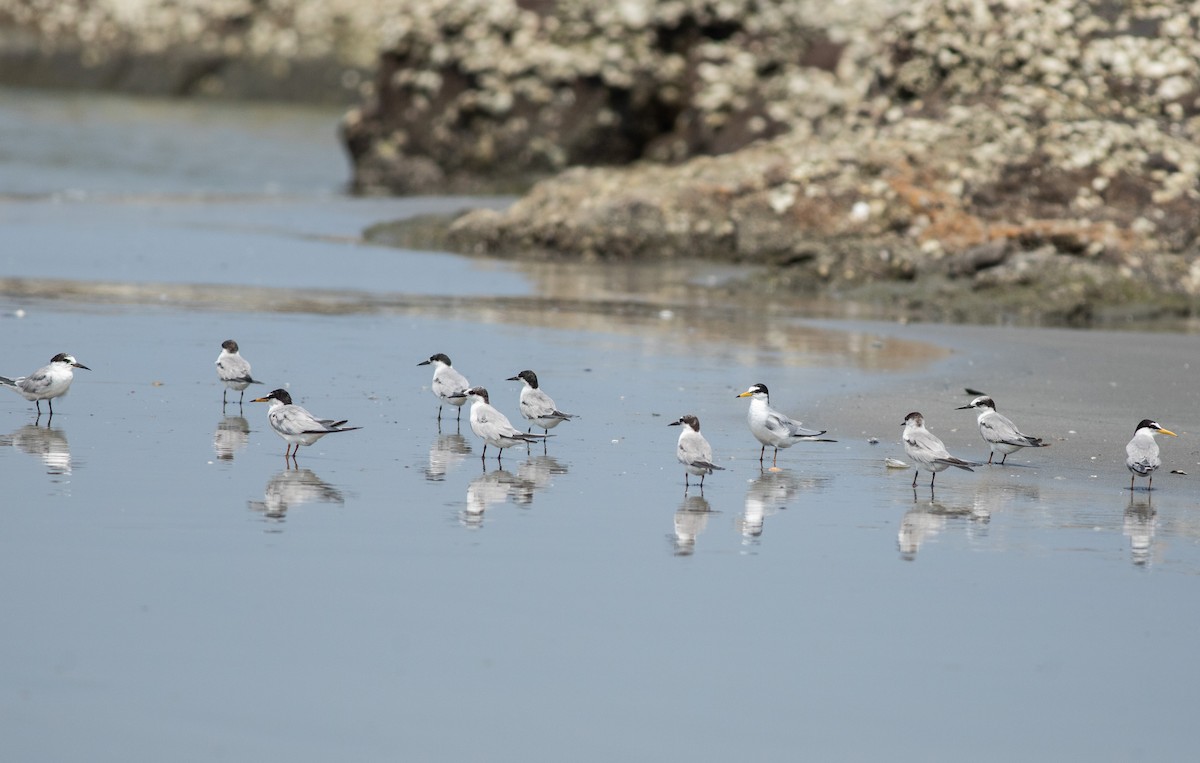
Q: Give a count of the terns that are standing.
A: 11